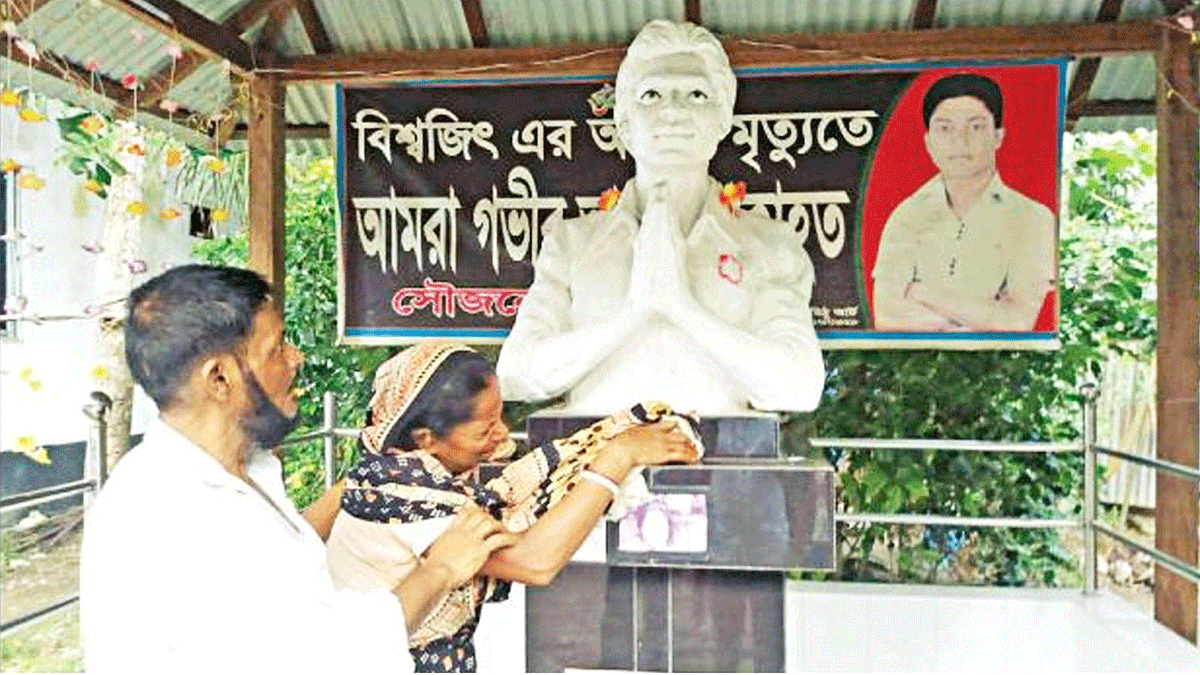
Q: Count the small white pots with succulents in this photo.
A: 0